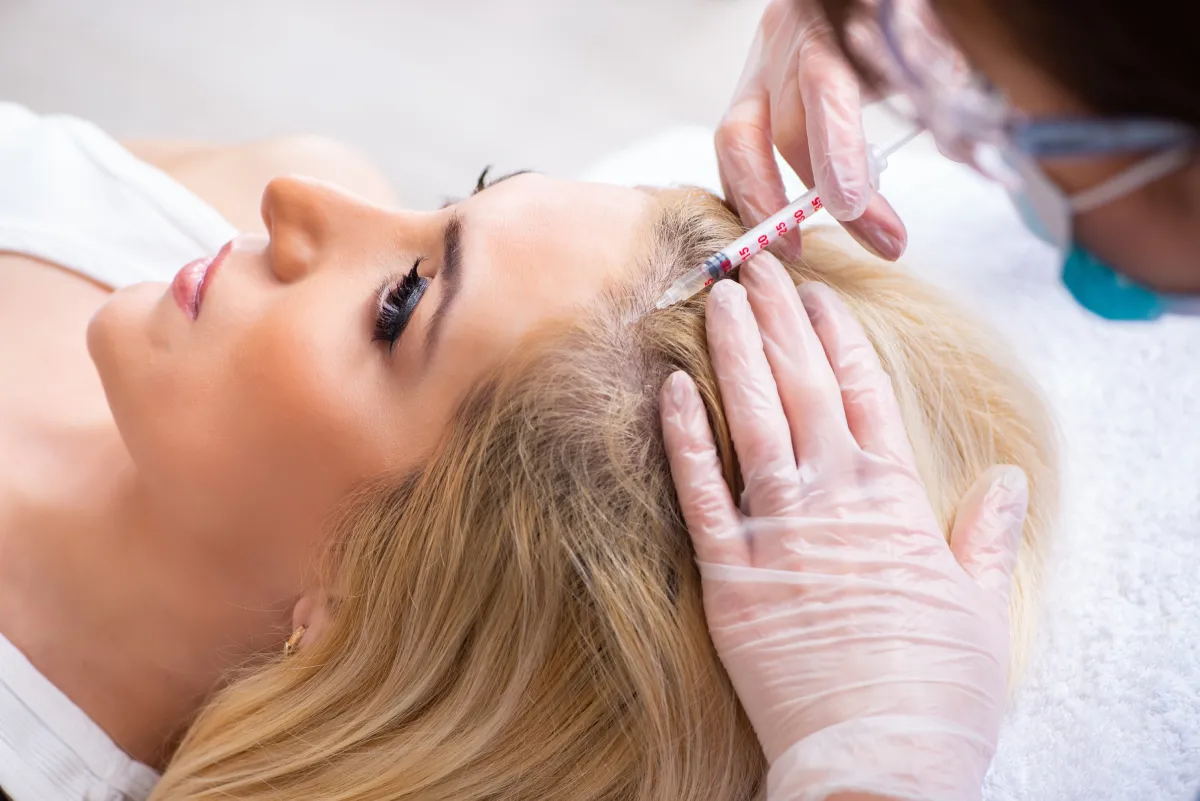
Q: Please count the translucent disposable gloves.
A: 2